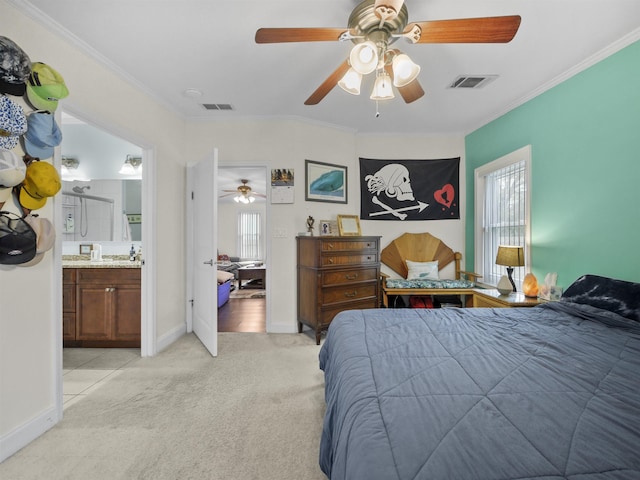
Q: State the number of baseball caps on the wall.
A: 8